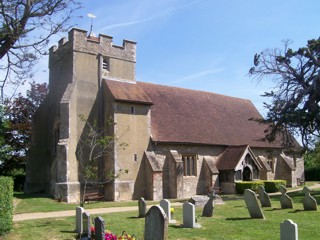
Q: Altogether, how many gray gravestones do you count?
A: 13